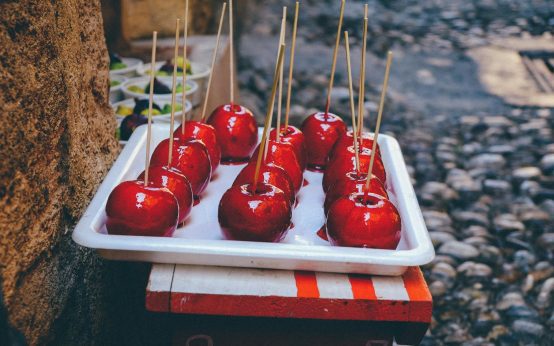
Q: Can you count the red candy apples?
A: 14